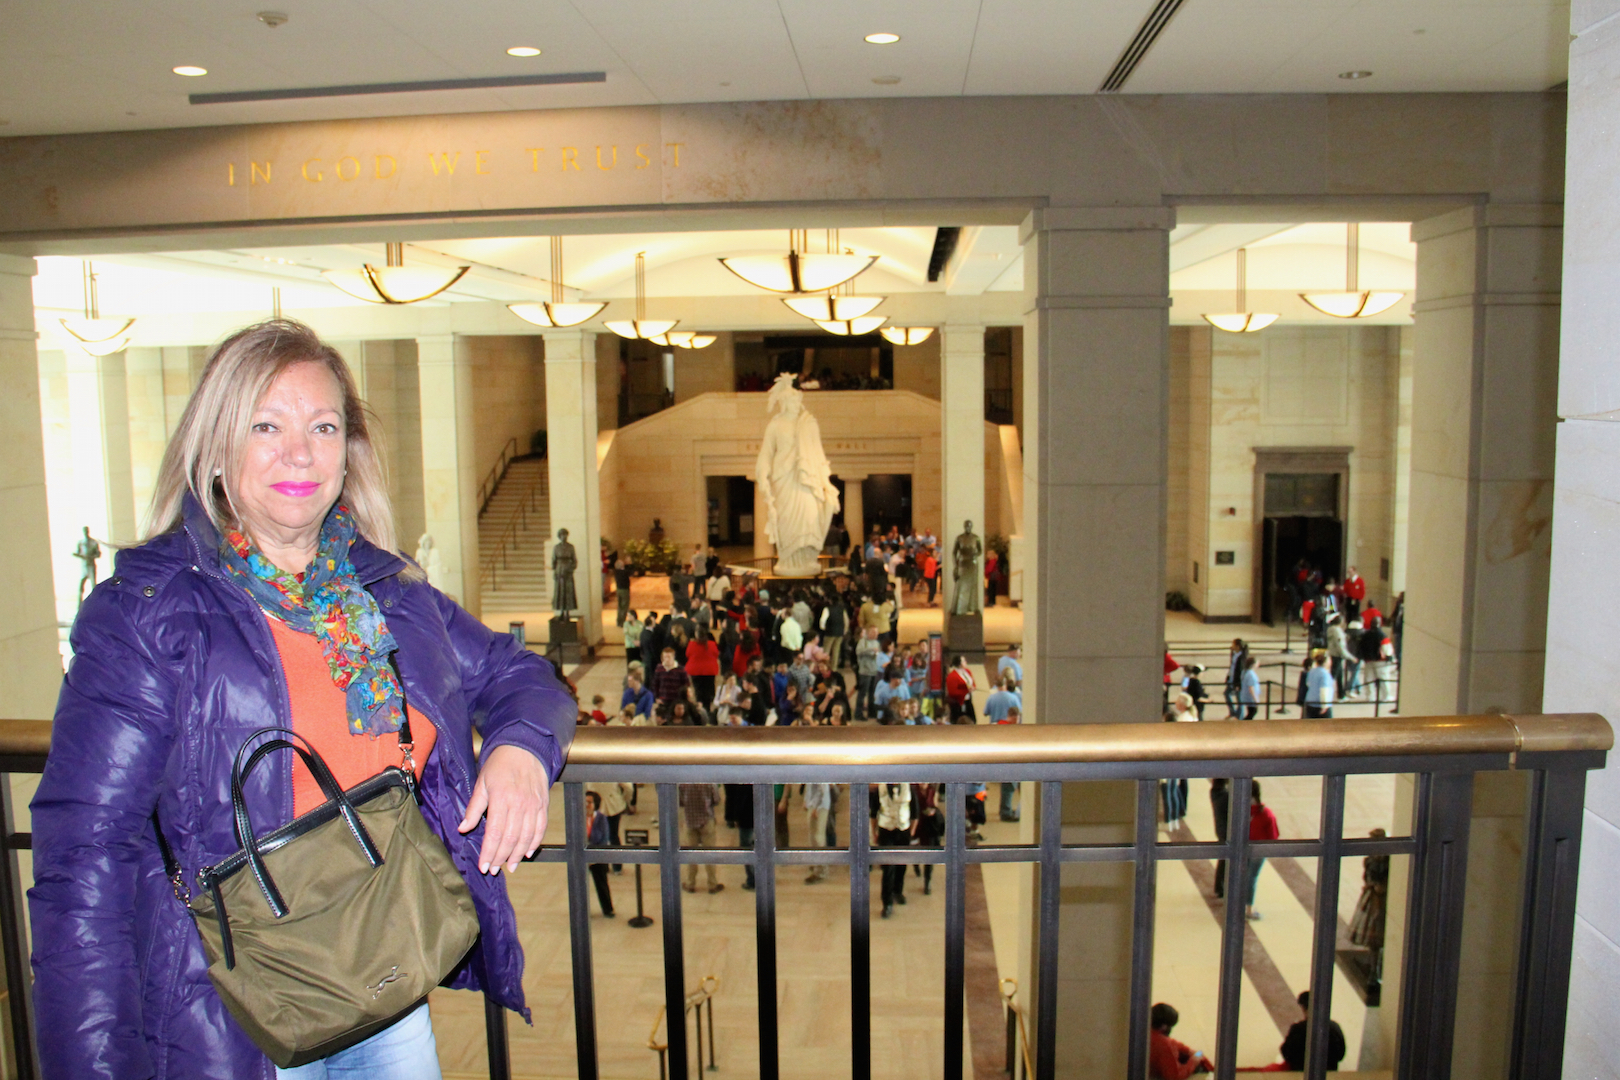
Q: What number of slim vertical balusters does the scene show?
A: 11